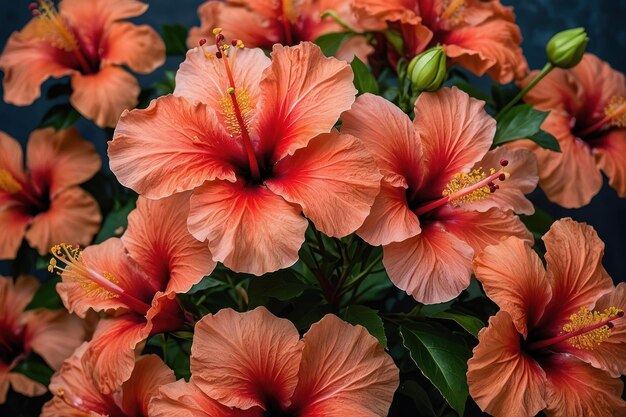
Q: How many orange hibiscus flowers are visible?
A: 12